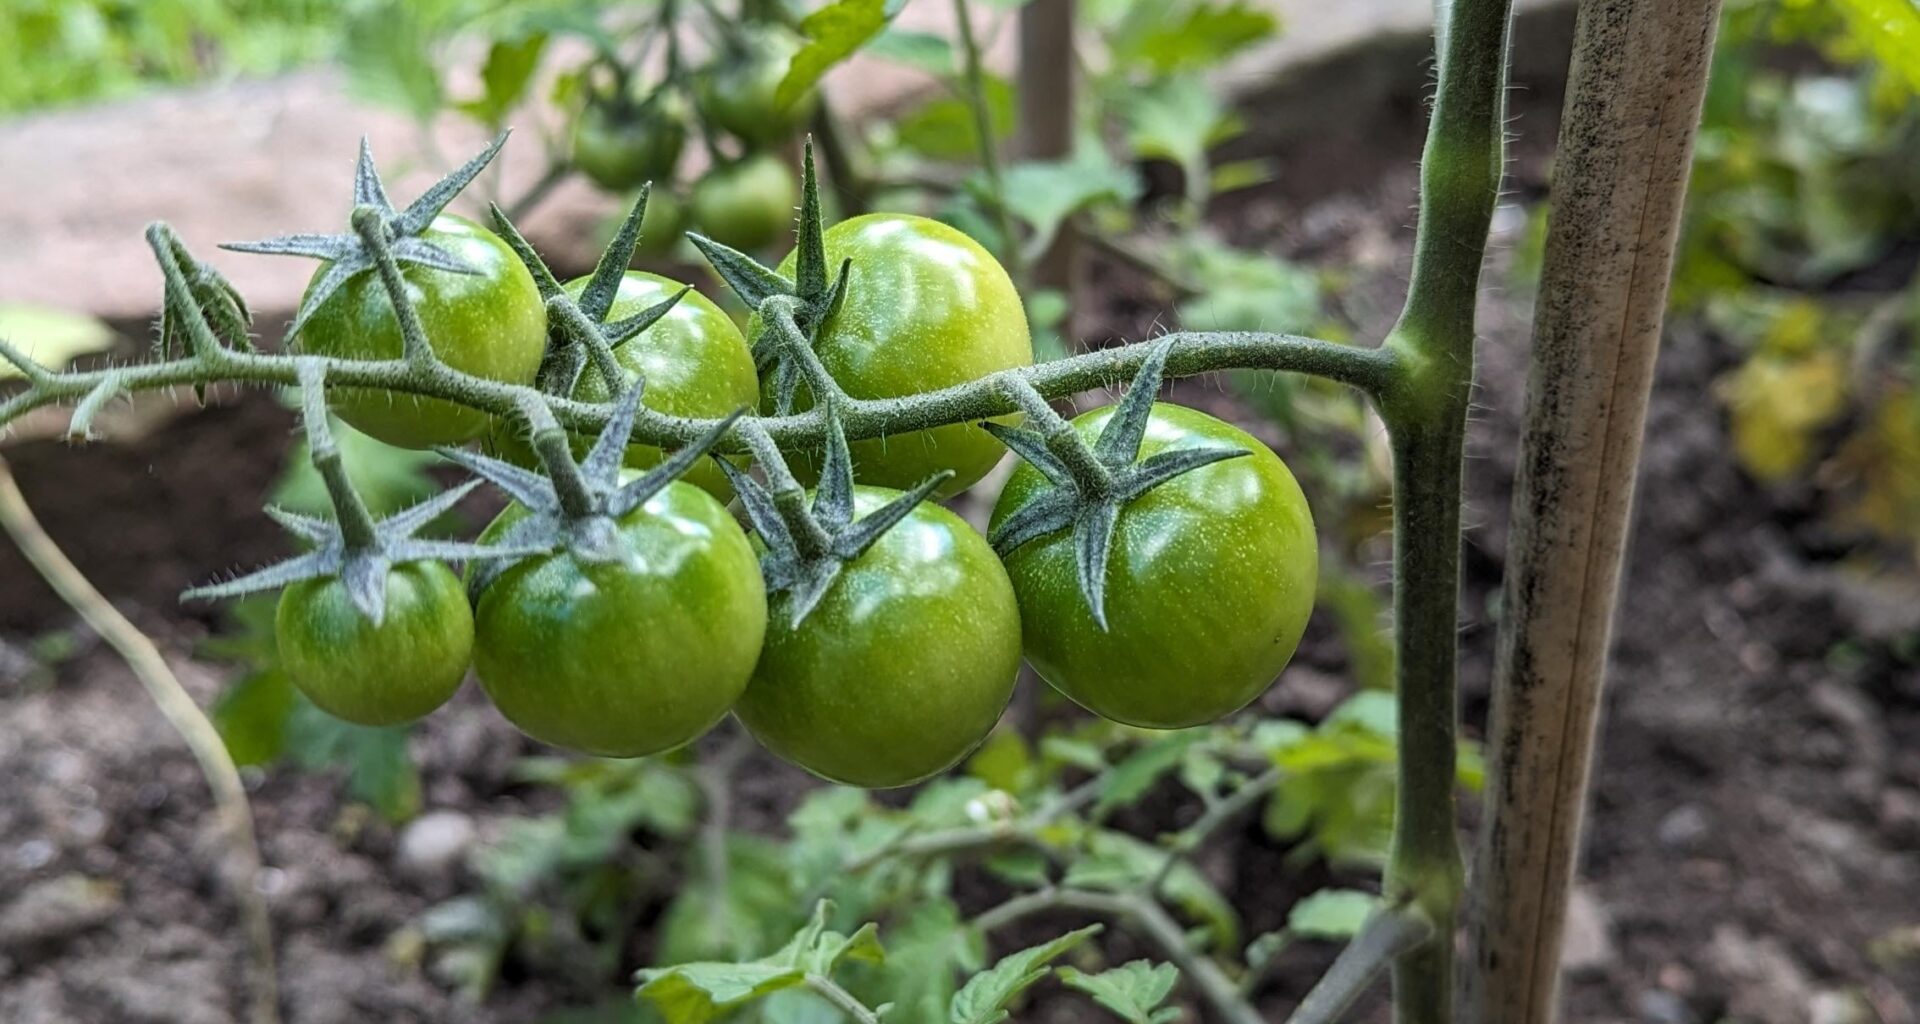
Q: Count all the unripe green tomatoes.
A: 11